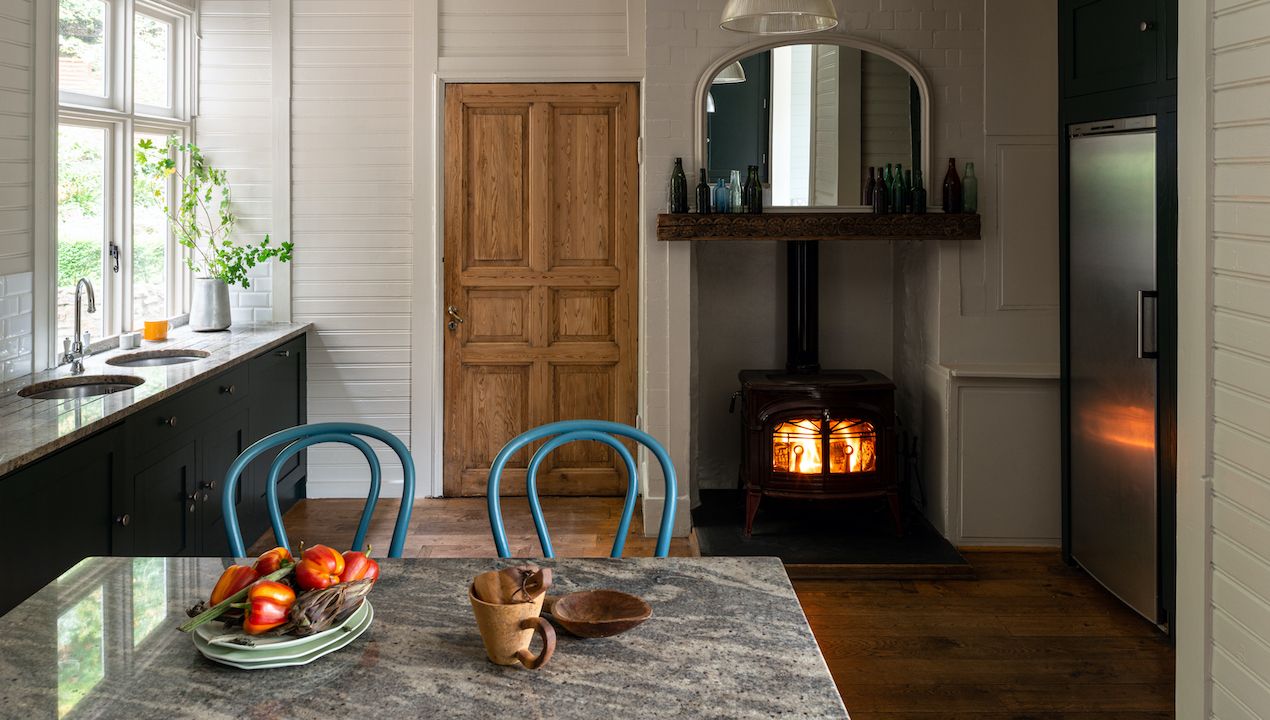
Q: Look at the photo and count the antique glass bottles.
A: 10